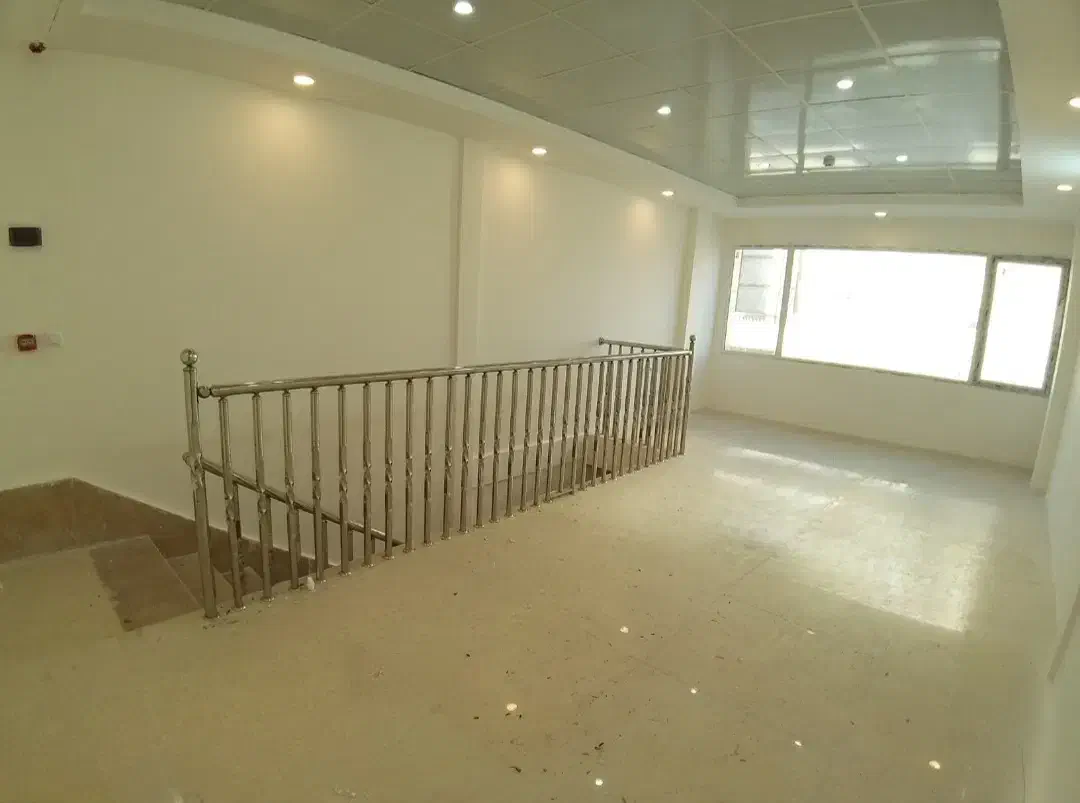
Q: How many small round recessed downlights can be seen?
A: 10